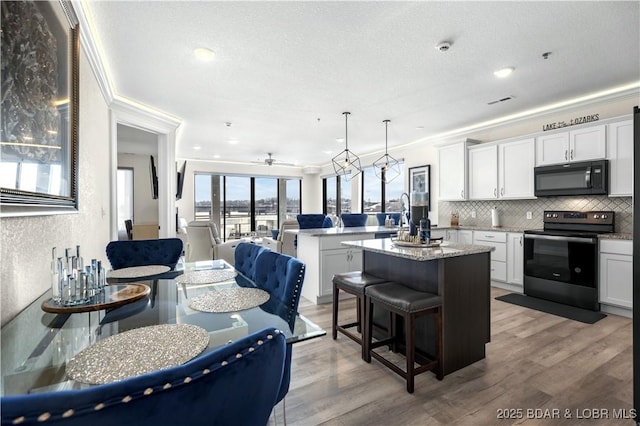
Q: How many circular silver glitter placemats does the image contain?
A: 4